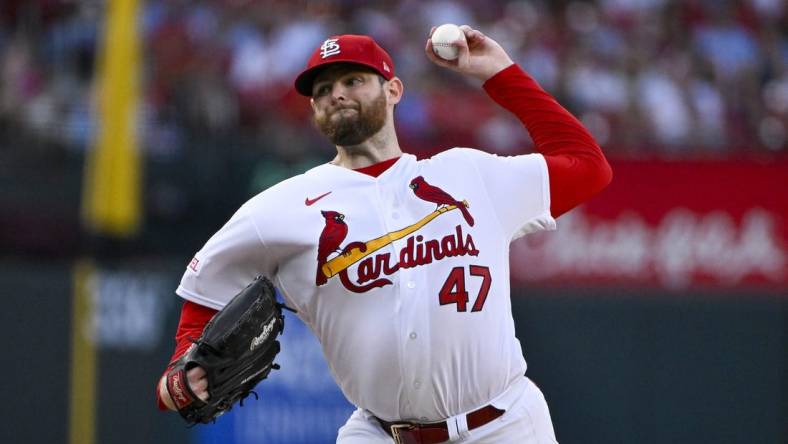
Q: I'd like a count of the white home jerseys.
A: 1